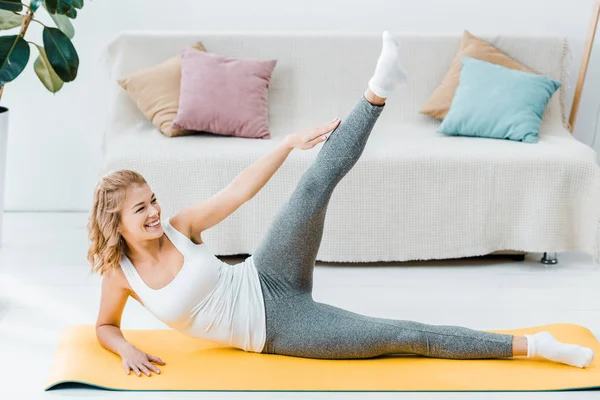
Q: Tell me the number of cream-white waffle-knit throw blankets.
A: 1